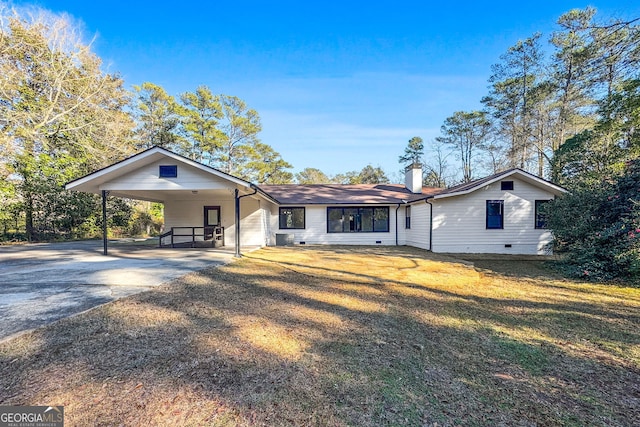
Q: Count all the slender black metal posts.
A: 2